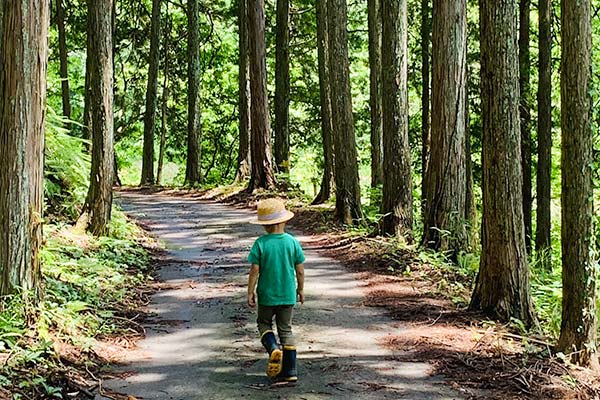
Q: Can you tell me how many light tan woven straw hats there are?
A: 1